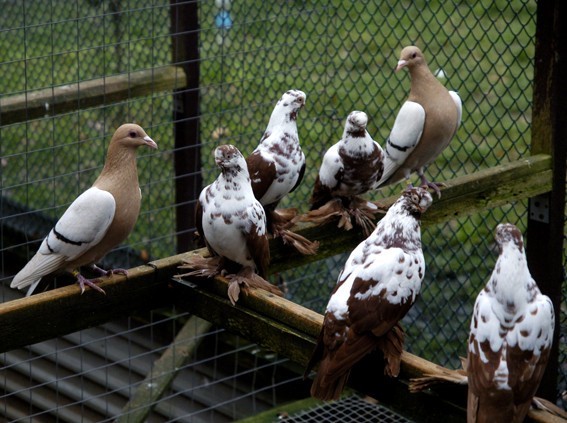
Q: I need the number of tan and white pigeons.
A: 2